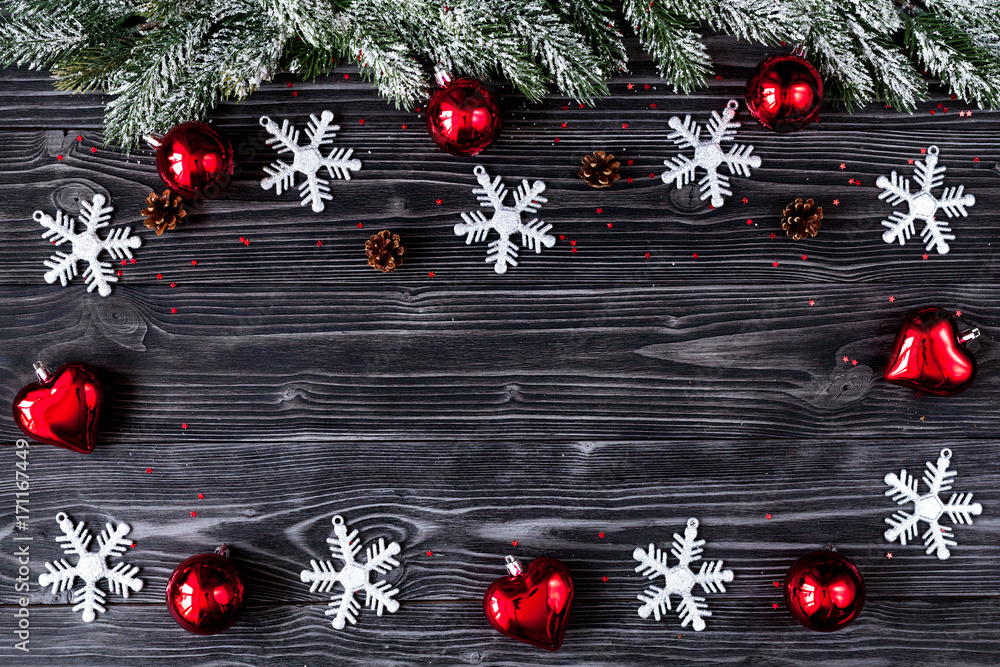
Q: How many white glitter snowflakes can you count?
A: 9